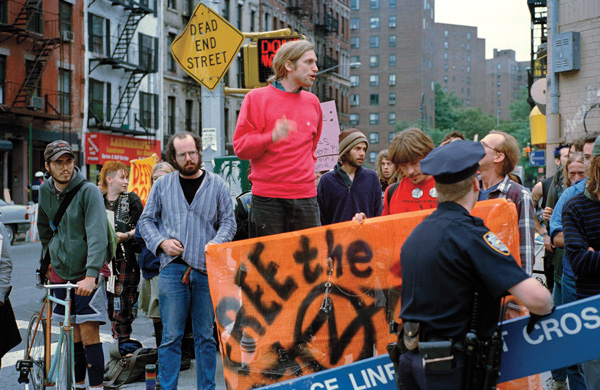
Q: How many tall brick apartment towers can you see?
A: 3